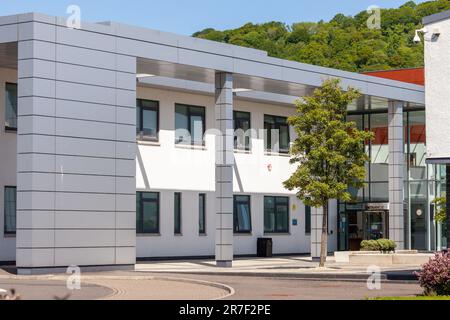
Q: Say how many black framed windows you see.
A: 12